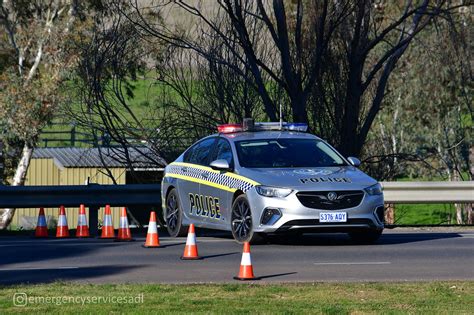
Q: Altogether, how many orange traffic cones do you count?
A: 8